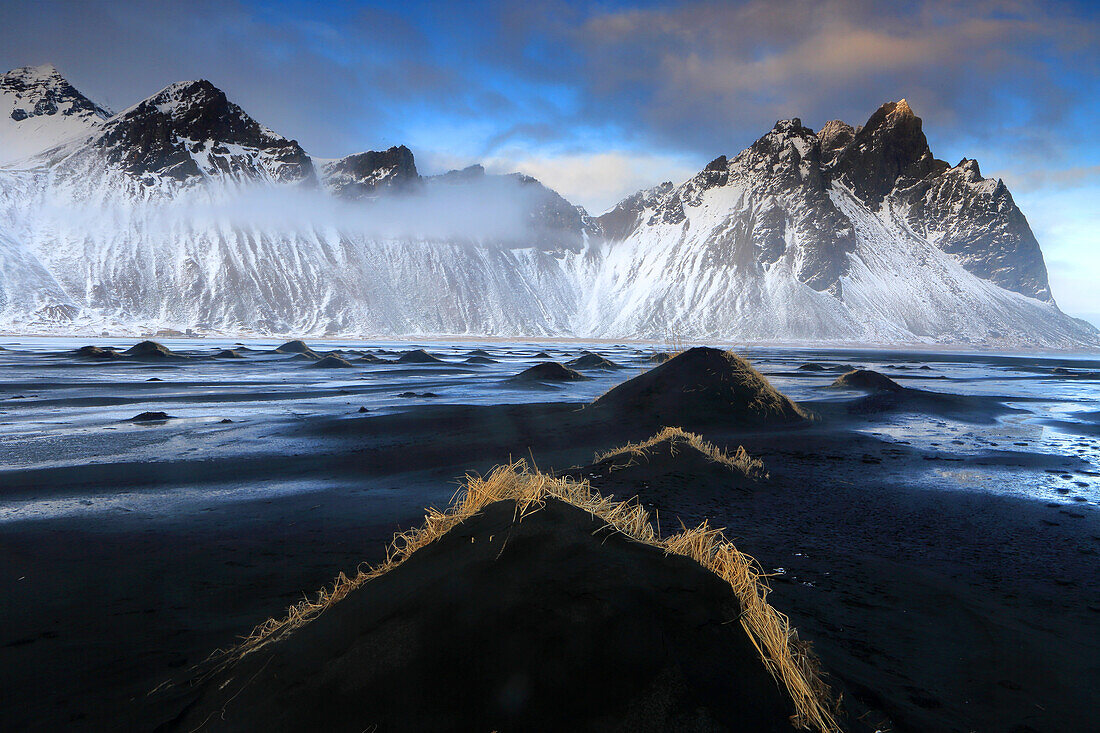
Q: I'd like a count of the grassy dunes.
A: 3